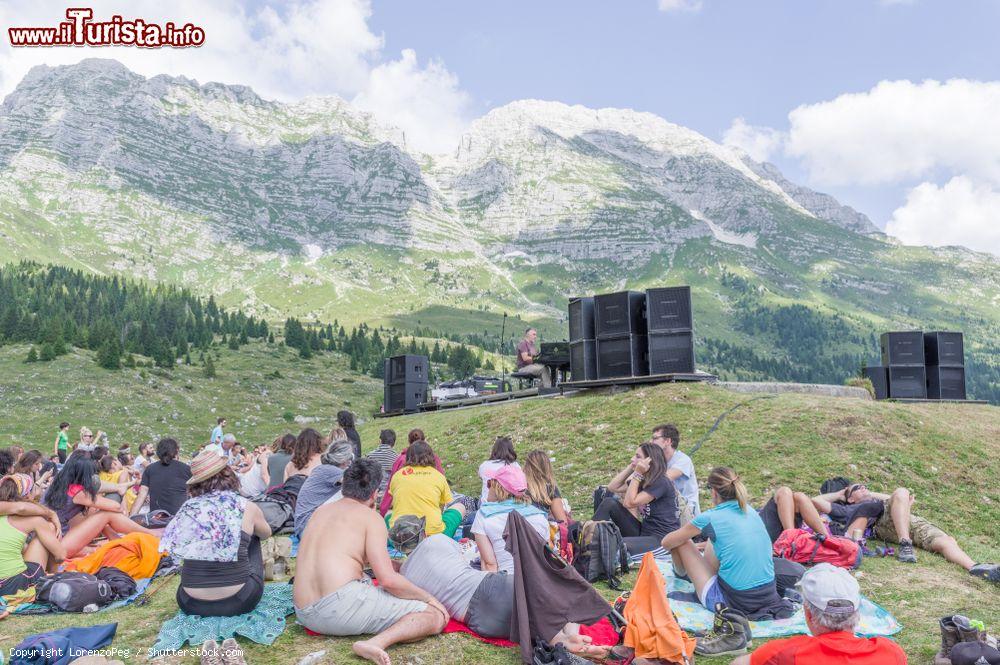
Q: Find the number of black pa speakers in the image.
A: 13